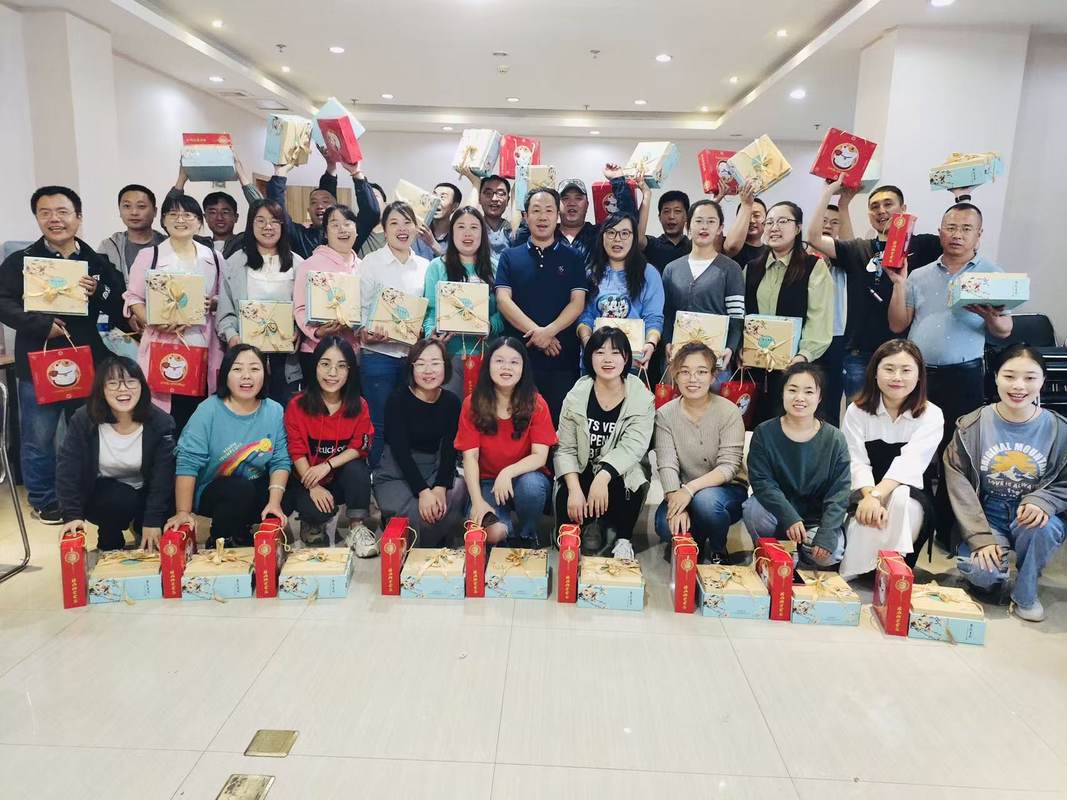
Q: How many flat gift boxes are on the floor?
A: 9